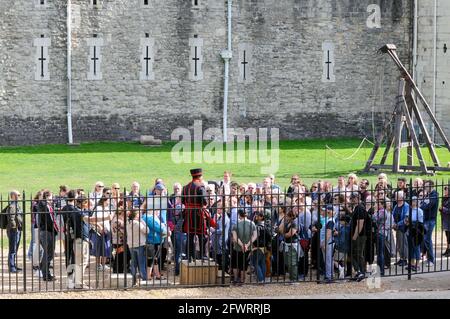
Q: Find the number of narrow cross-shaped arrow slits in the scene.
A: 6